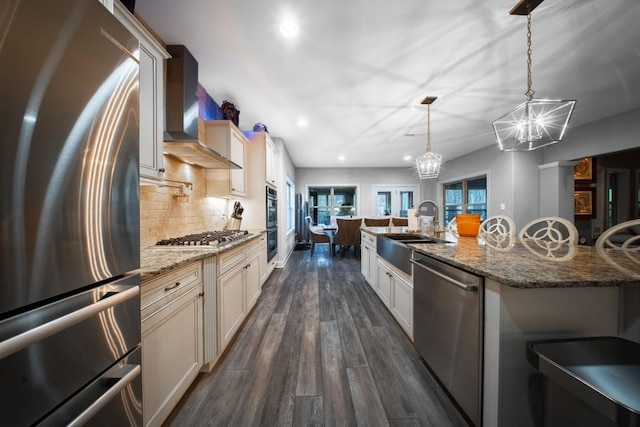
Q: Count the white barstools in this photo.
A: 4